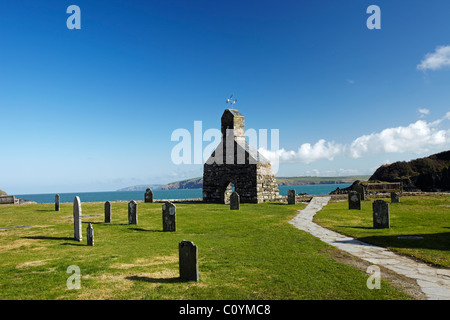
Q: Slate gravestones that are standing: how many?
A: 14